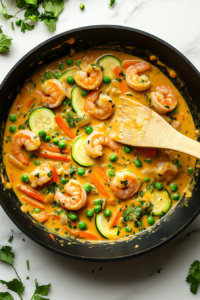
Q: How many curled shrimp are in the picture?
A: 9